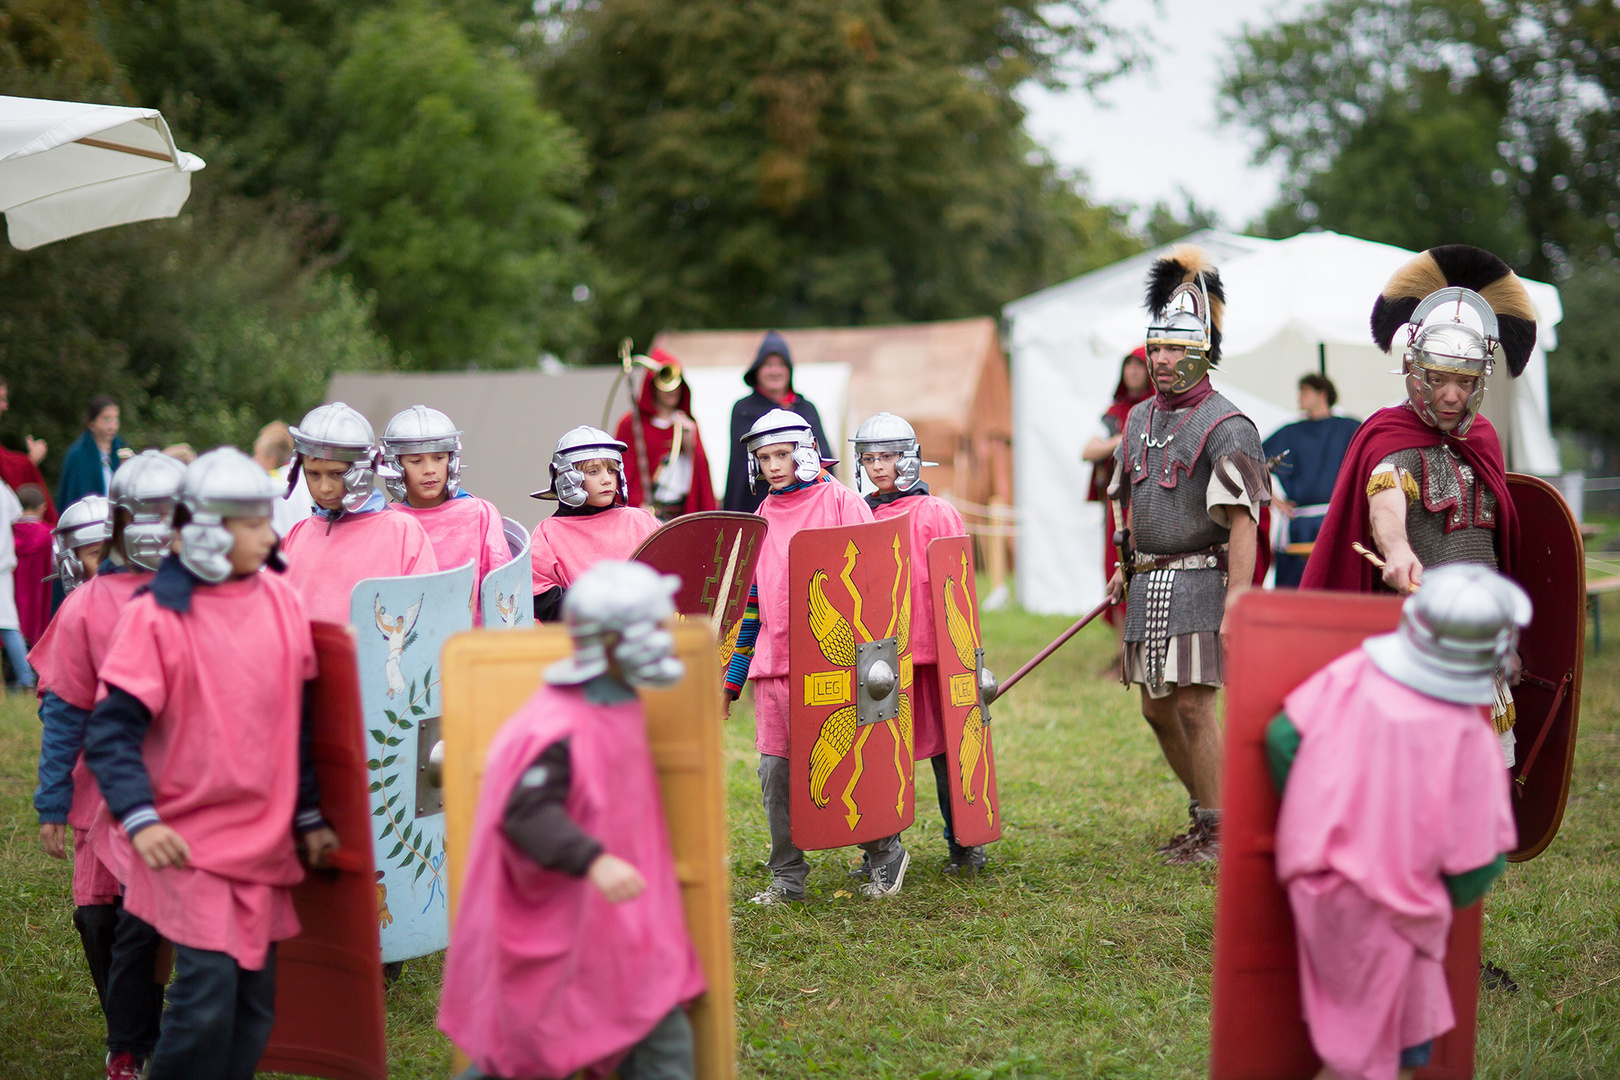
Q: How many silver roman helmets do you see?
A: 12